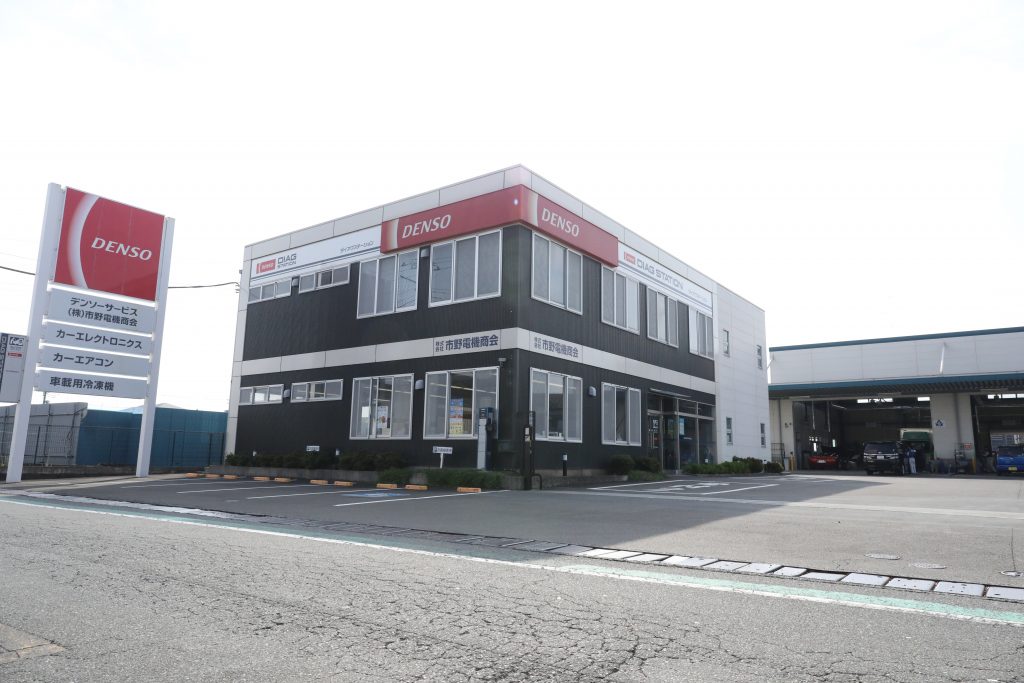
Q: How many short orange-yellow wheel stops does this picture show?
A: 10